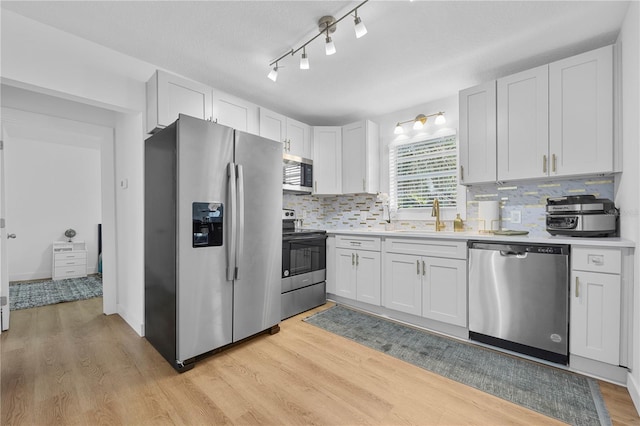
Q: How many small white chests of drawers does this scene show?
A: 1